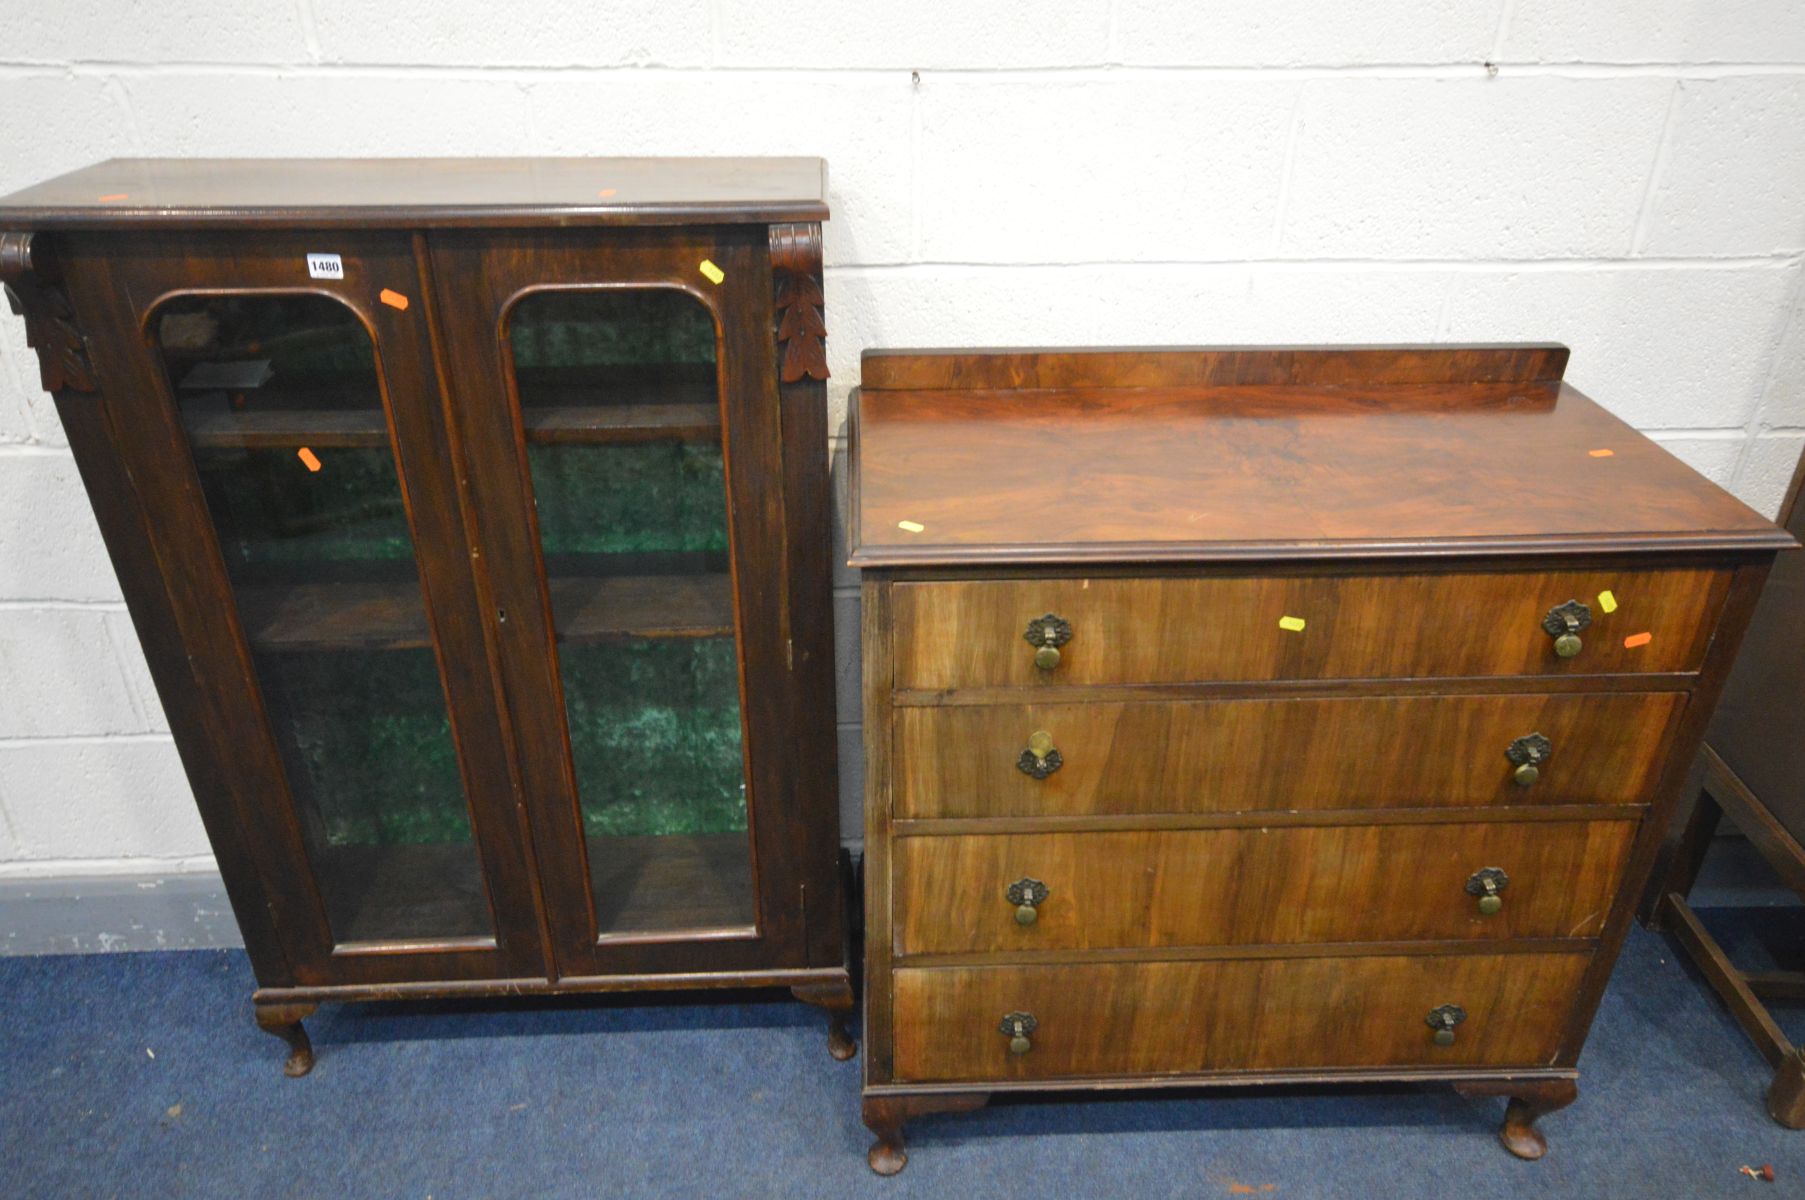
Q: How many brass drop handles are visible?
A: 8